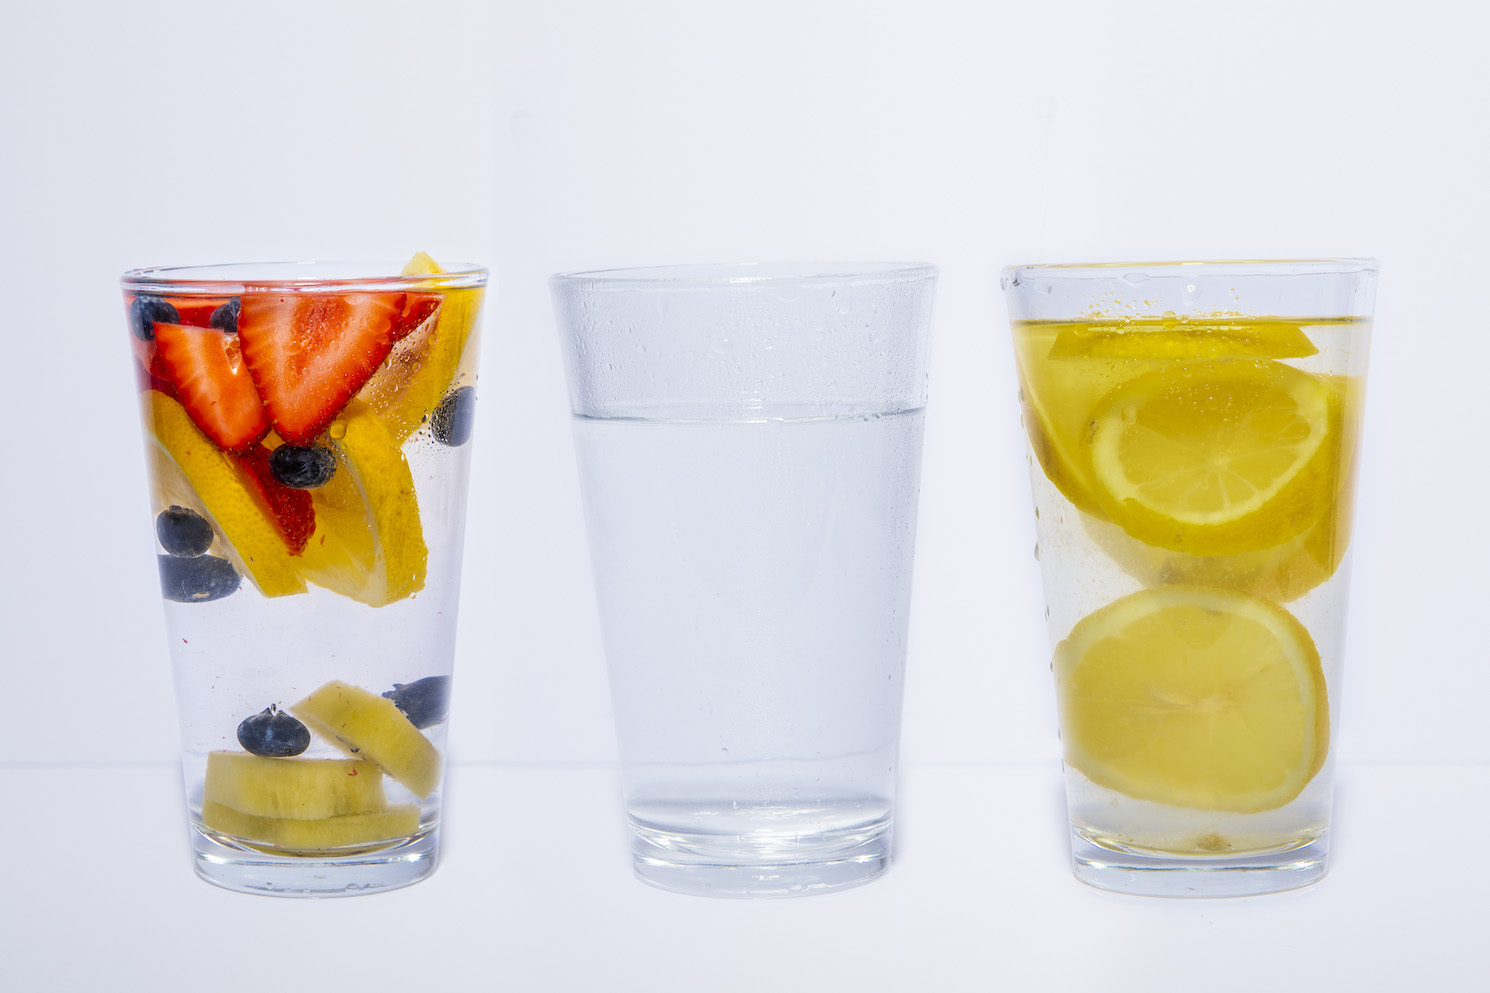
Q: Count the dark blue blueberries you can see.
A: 8